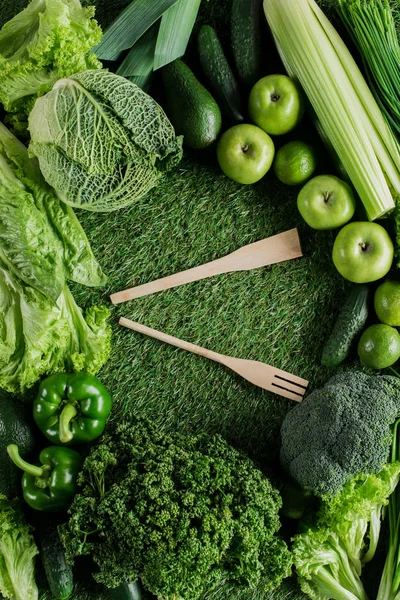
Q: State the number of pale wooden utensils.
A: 2